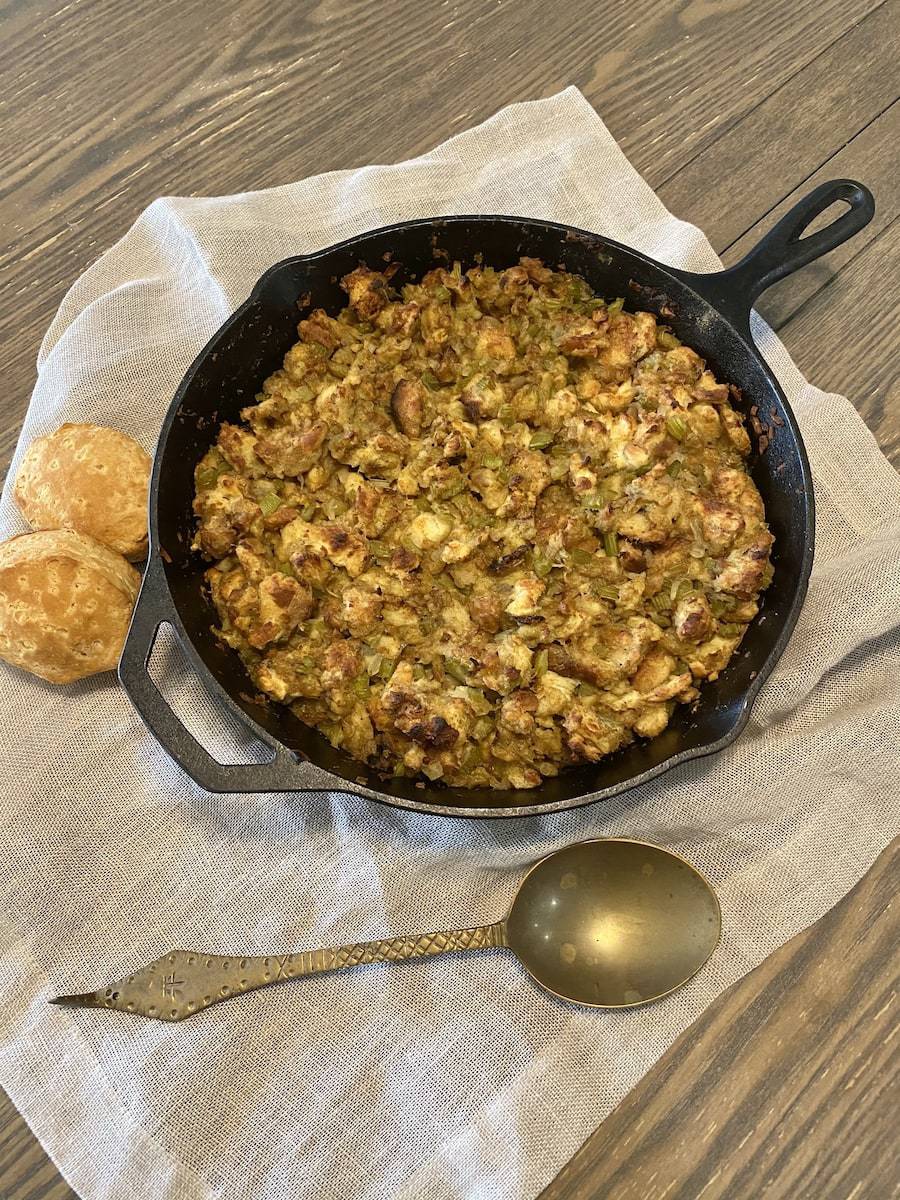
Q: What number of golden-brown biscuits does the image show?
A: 2